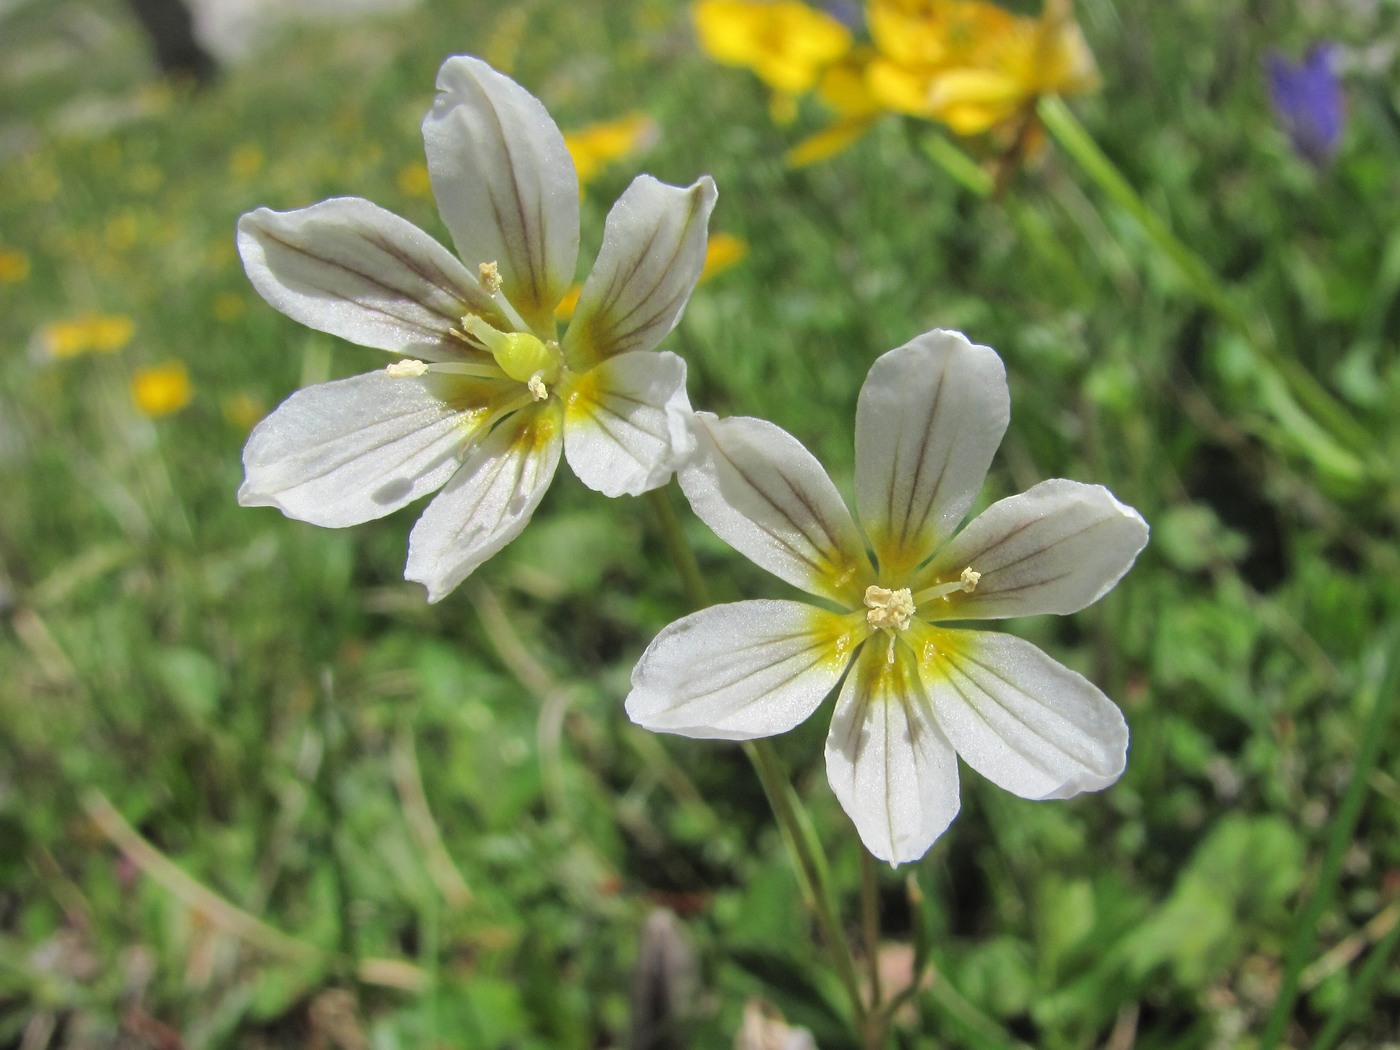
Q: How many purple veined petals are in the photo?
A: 12